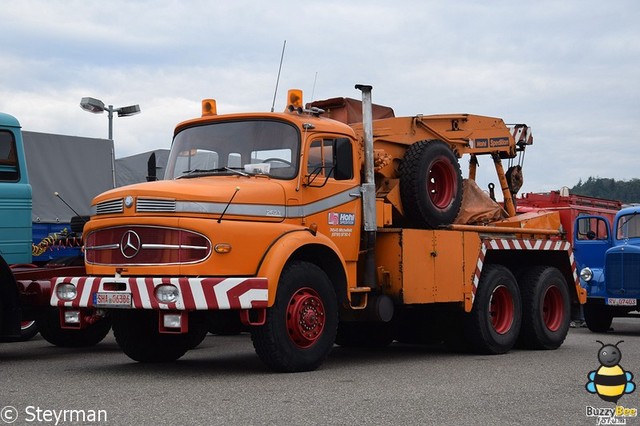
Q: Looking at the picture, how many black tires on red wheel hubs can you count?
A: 4